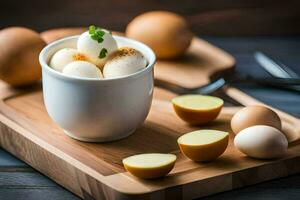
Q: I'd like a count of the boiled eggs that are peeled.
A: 4